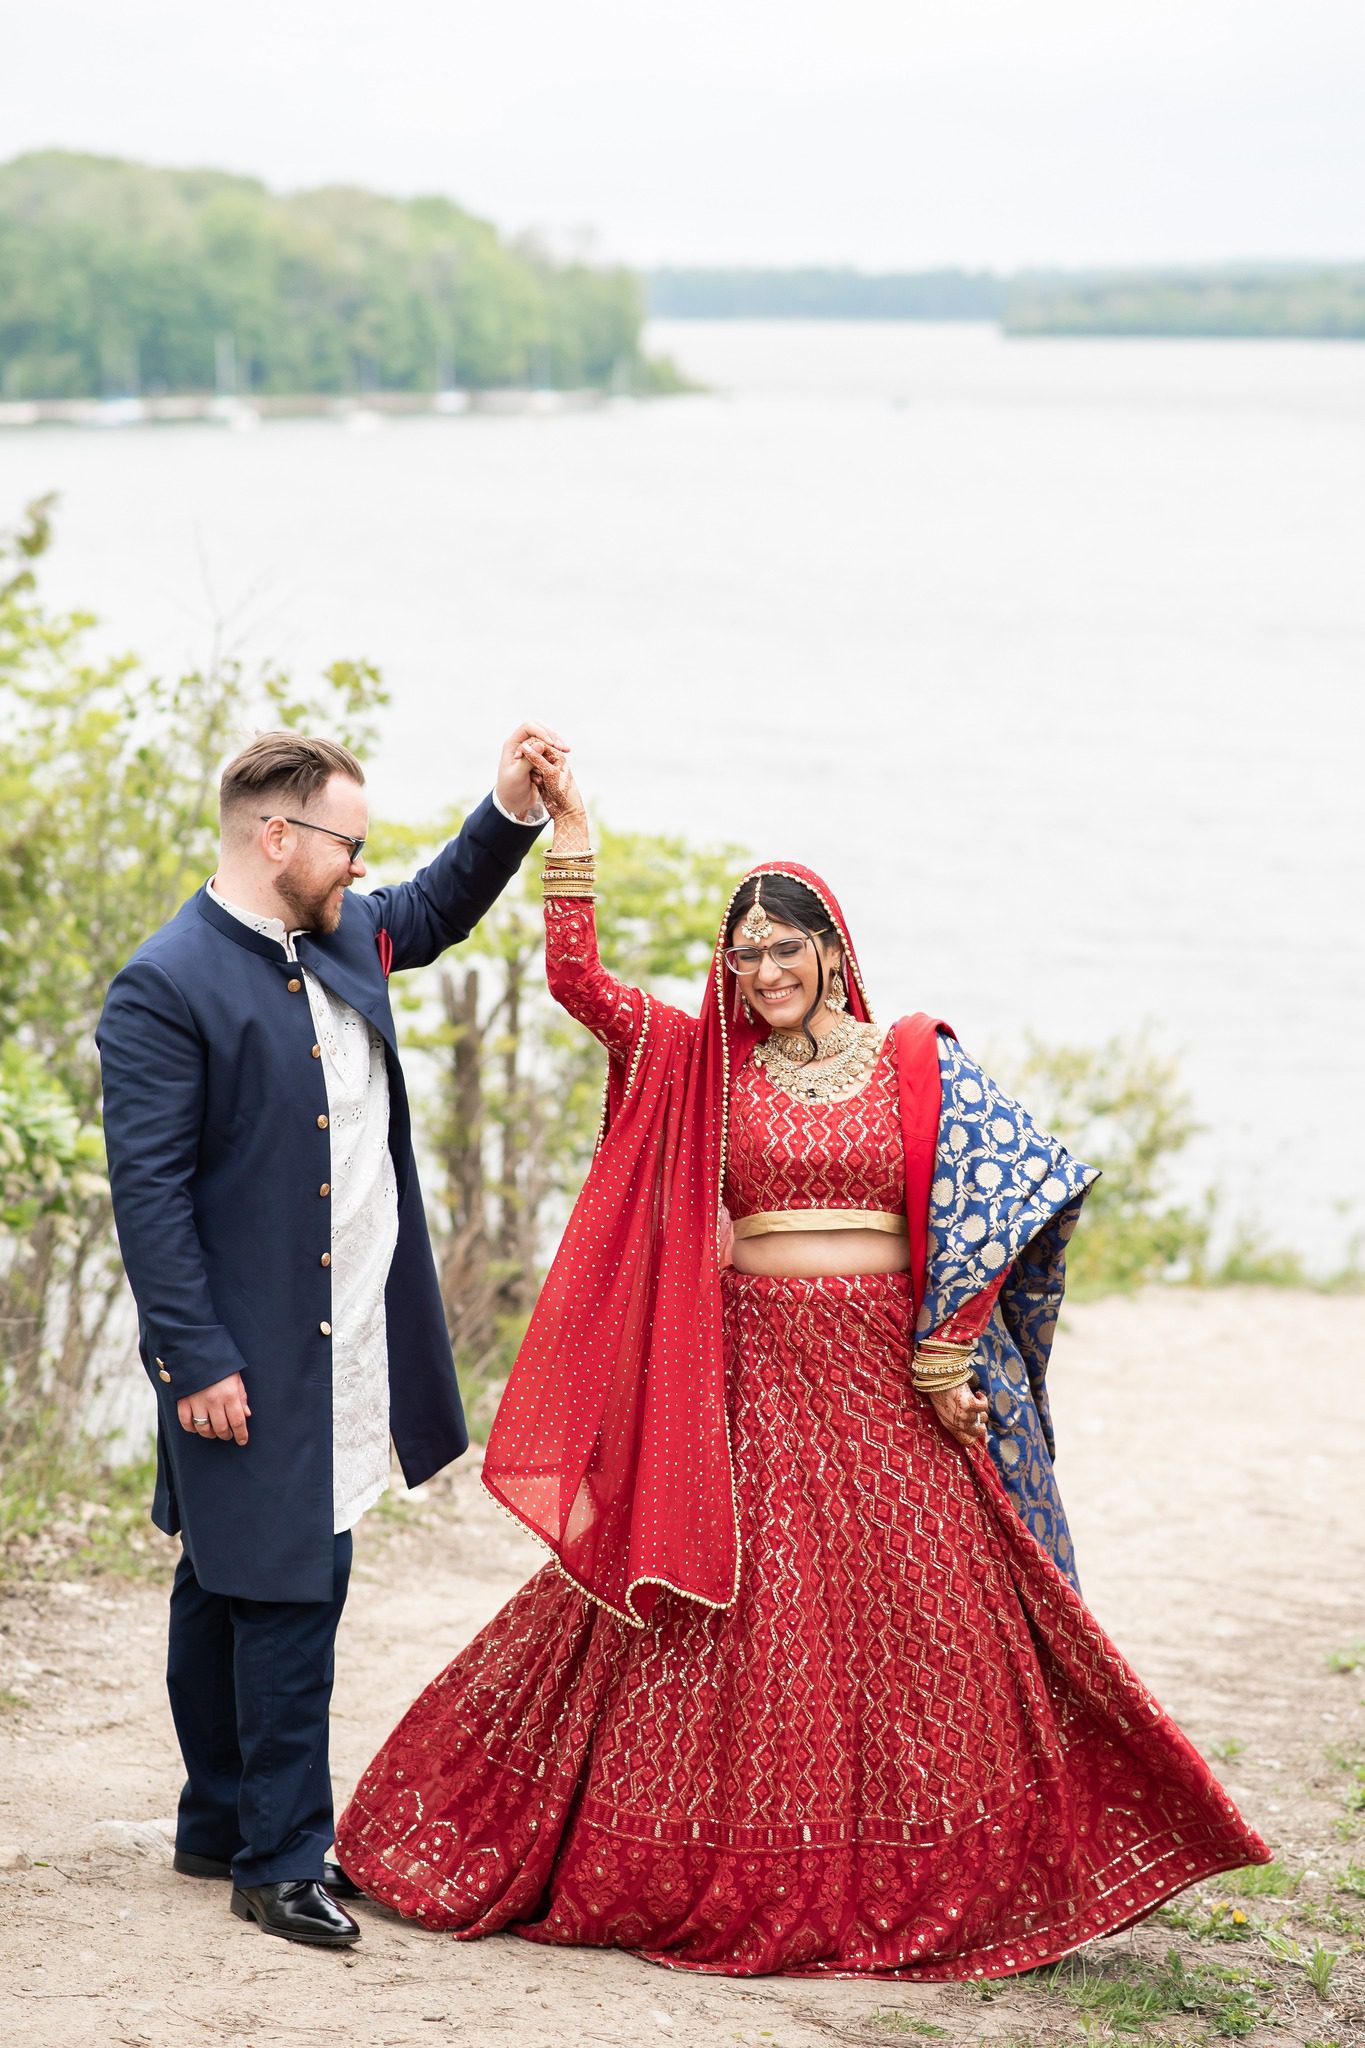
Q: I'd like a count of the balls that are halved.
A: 0